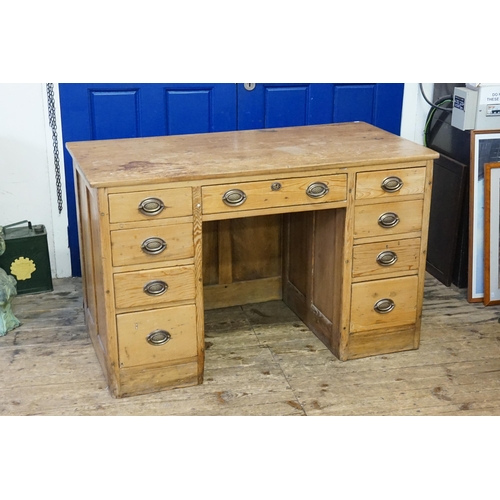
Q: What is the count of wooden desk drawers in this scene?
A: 9